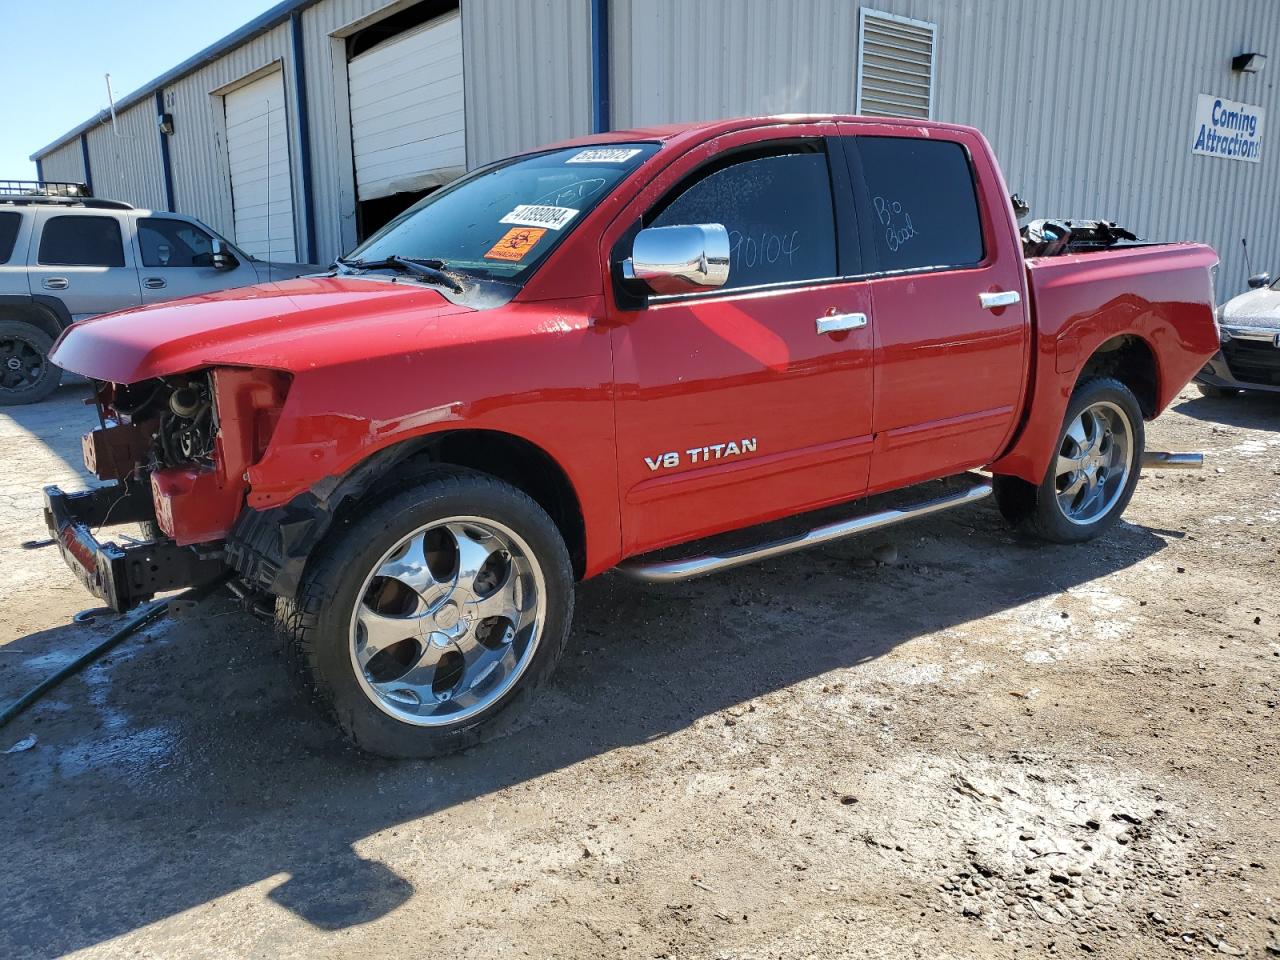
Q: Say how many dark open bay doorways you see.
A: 1